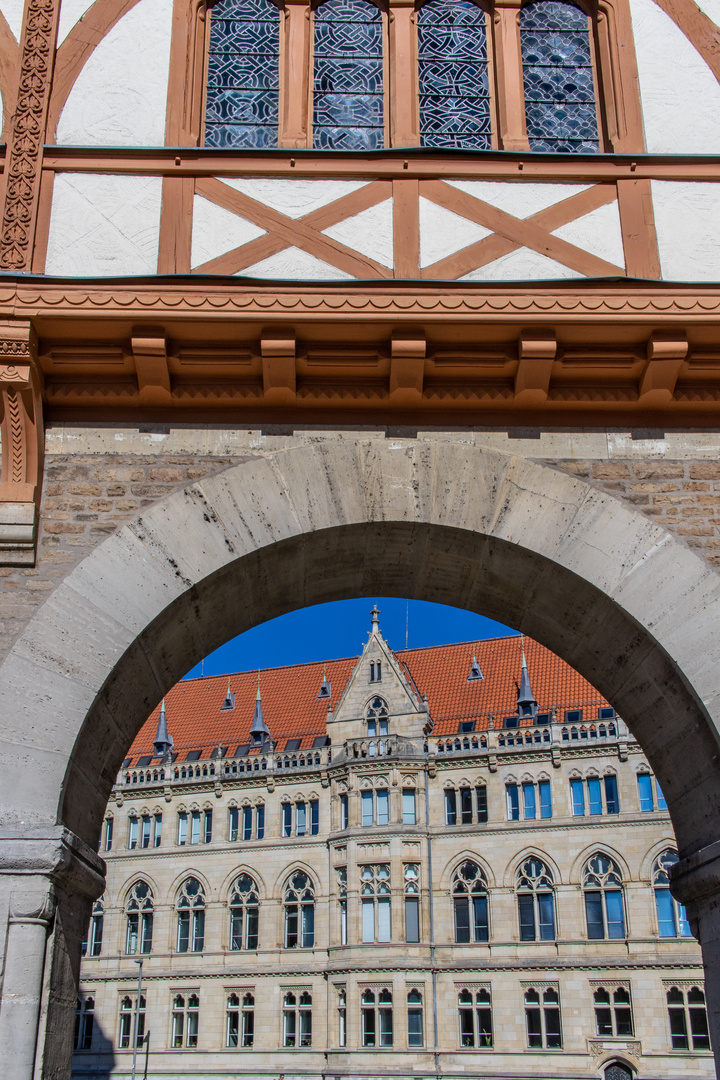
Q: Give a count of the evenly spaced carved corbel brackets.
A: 5